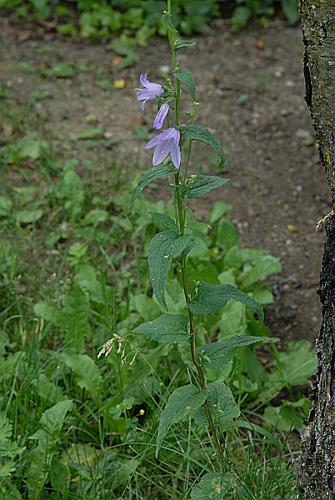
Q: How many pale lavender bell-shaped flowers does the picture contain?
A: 3